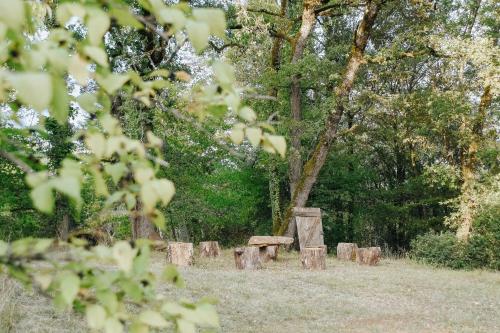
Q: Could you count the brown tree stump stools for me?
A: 6